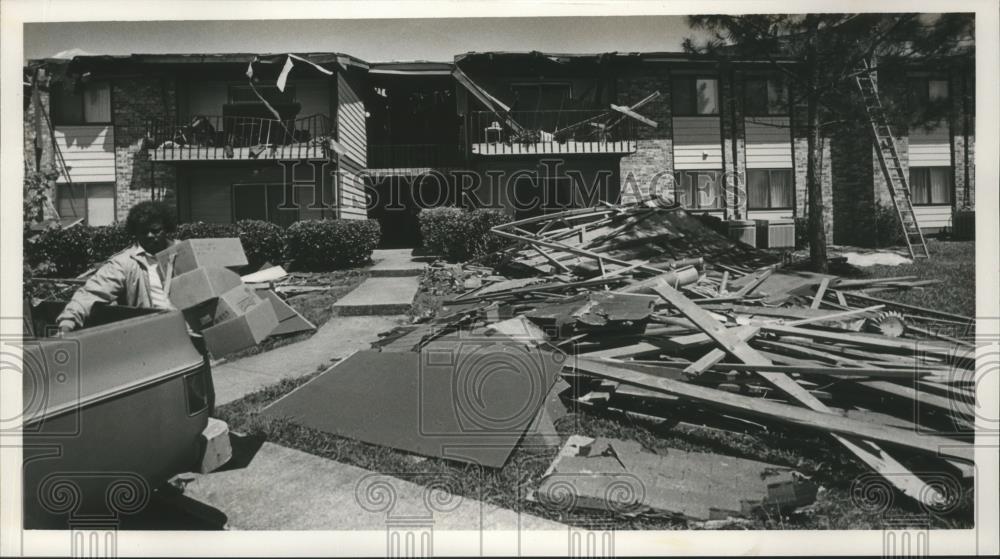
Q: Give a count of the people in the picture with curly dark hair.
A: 1